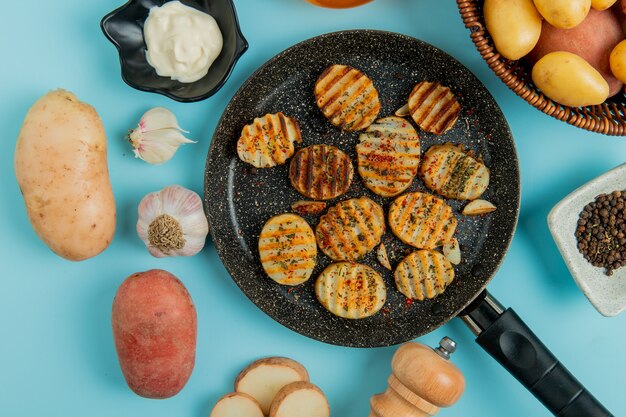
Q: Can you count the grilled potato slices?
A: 11